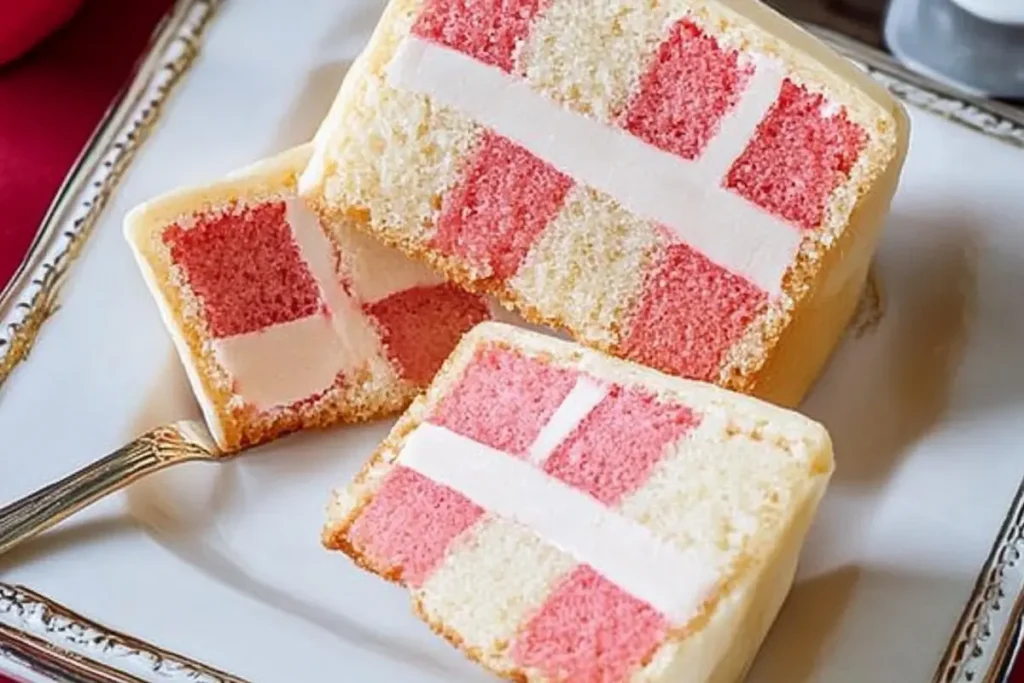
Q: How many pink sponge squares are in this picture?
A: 11